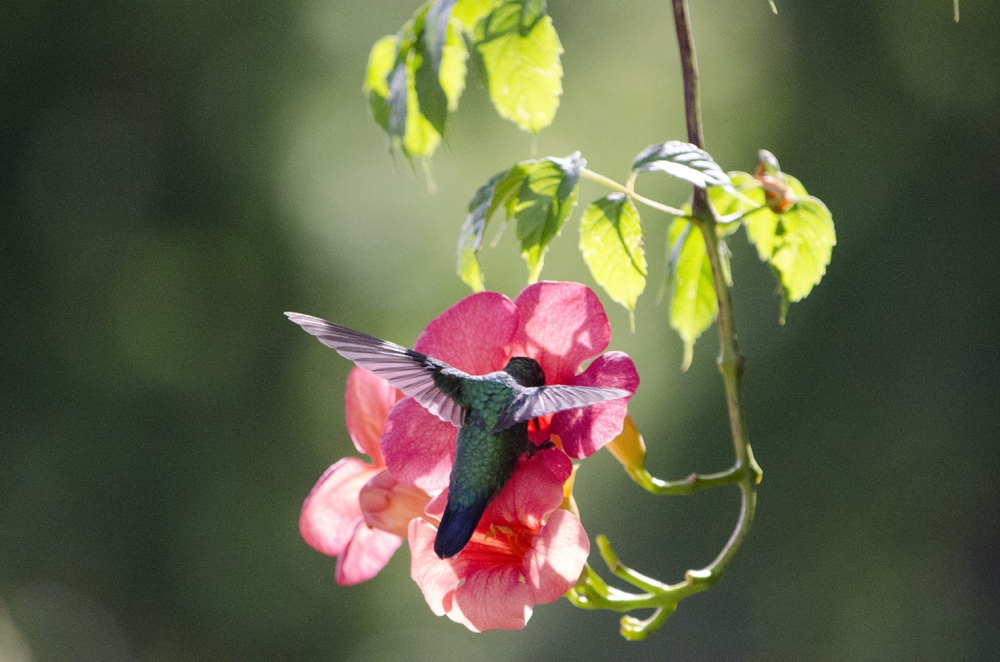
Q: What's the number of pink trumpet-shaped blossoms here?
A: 3